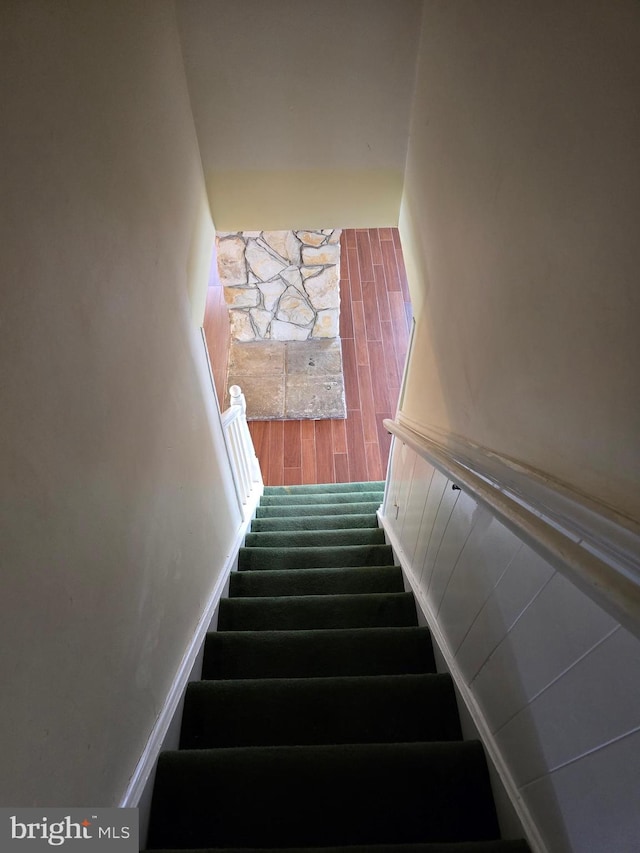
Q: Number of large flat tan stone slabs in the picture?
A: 4